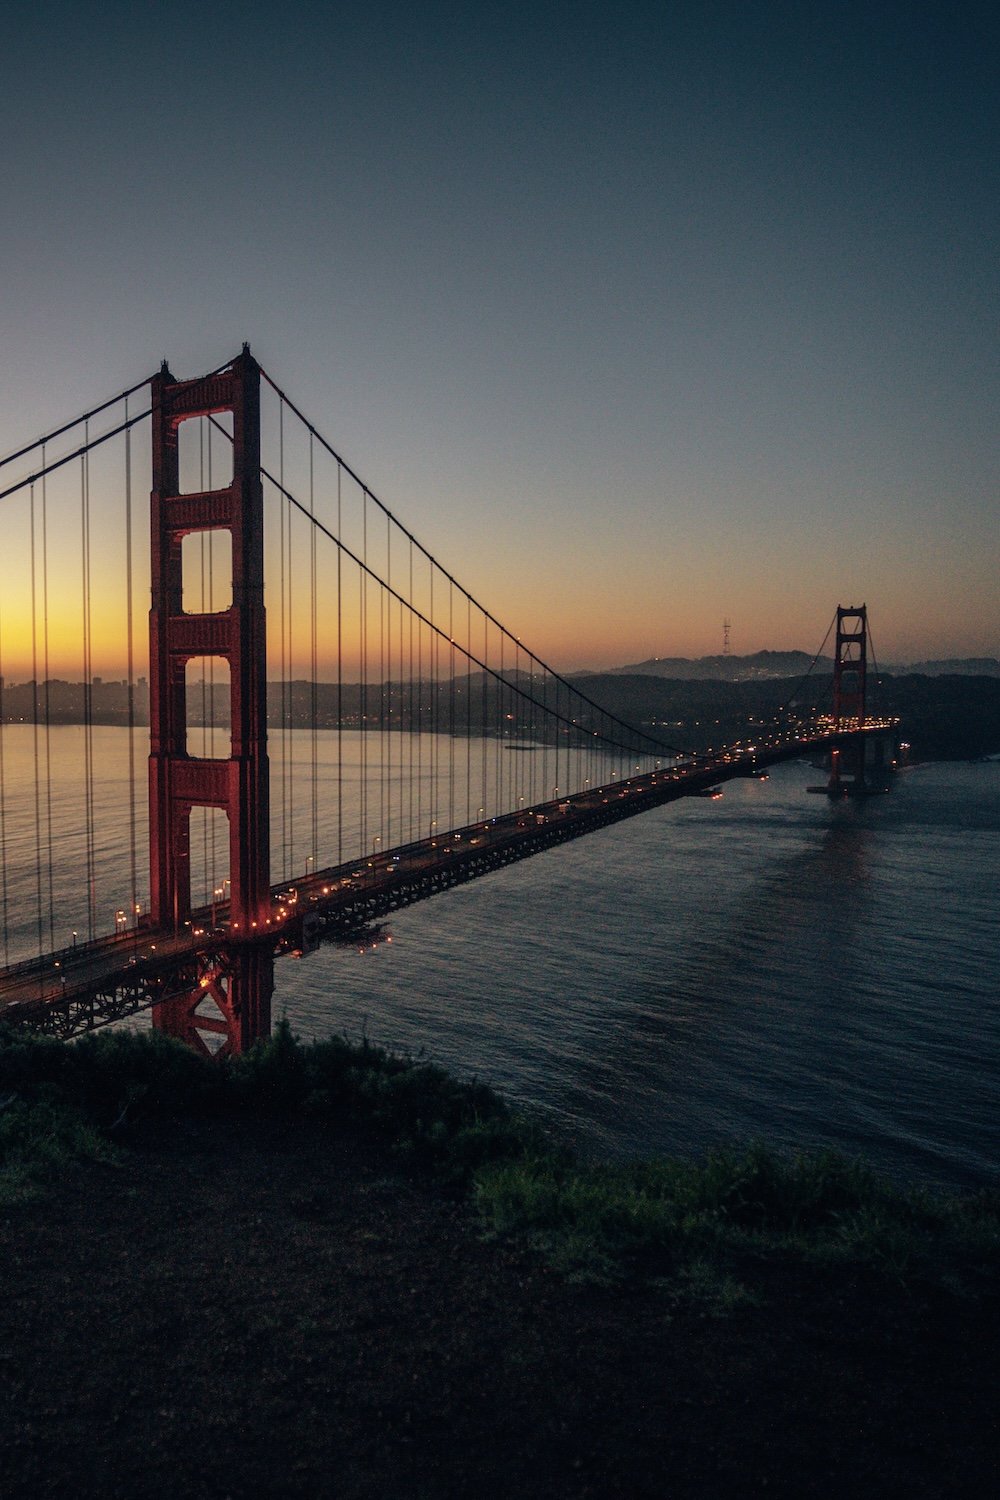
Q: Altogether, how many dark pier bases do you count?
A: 1